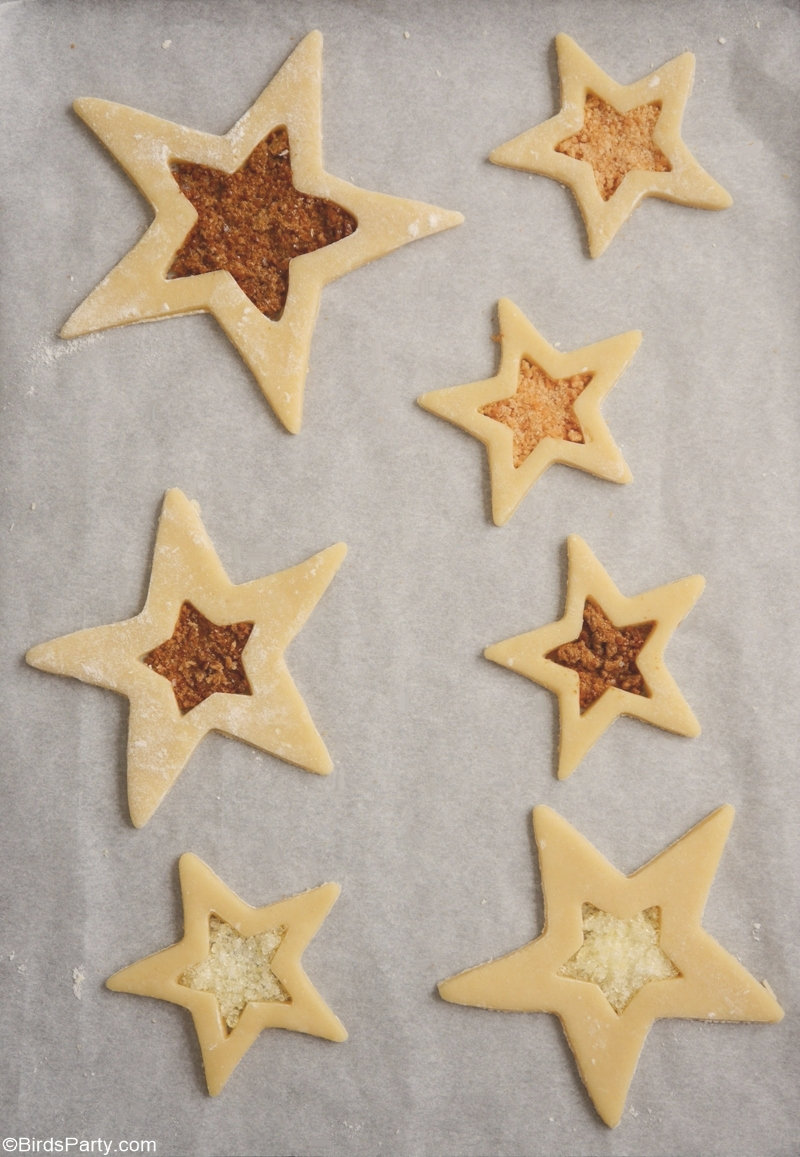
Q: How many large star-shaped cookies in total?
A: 3